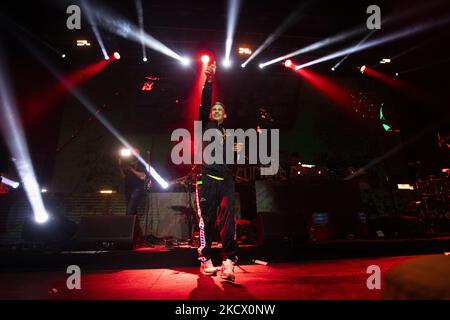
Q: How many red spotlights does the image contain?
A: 4